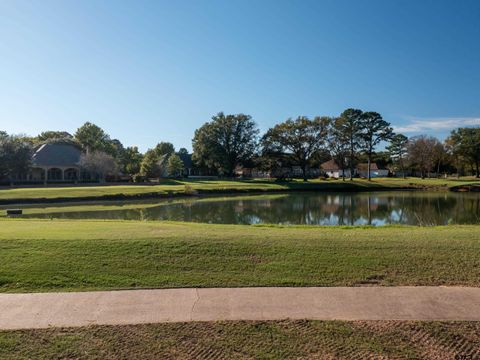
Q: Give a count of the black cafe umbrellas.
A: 0